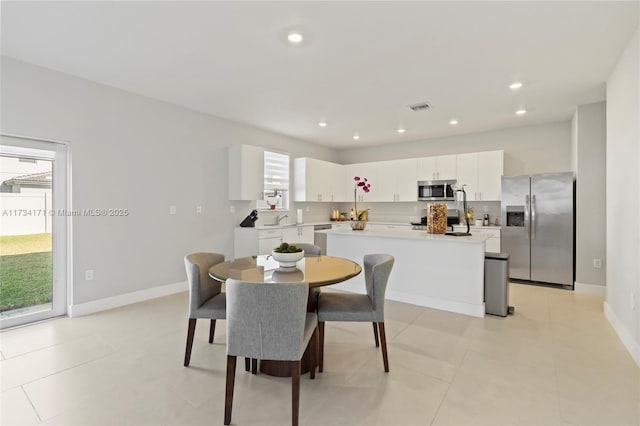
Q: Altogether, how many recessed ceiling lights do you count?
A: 7